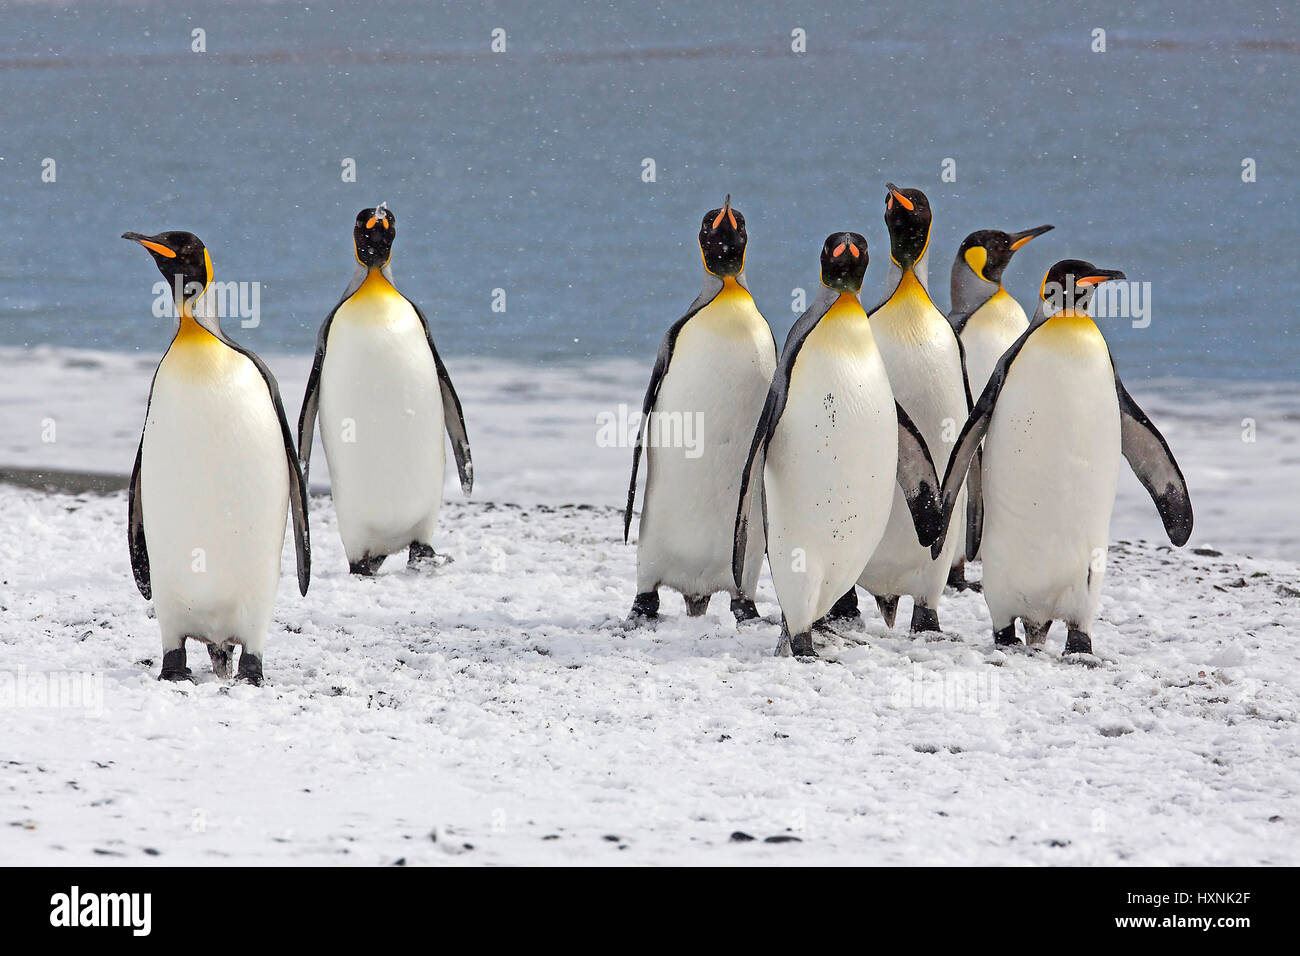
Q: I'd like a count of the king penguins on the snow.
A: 7